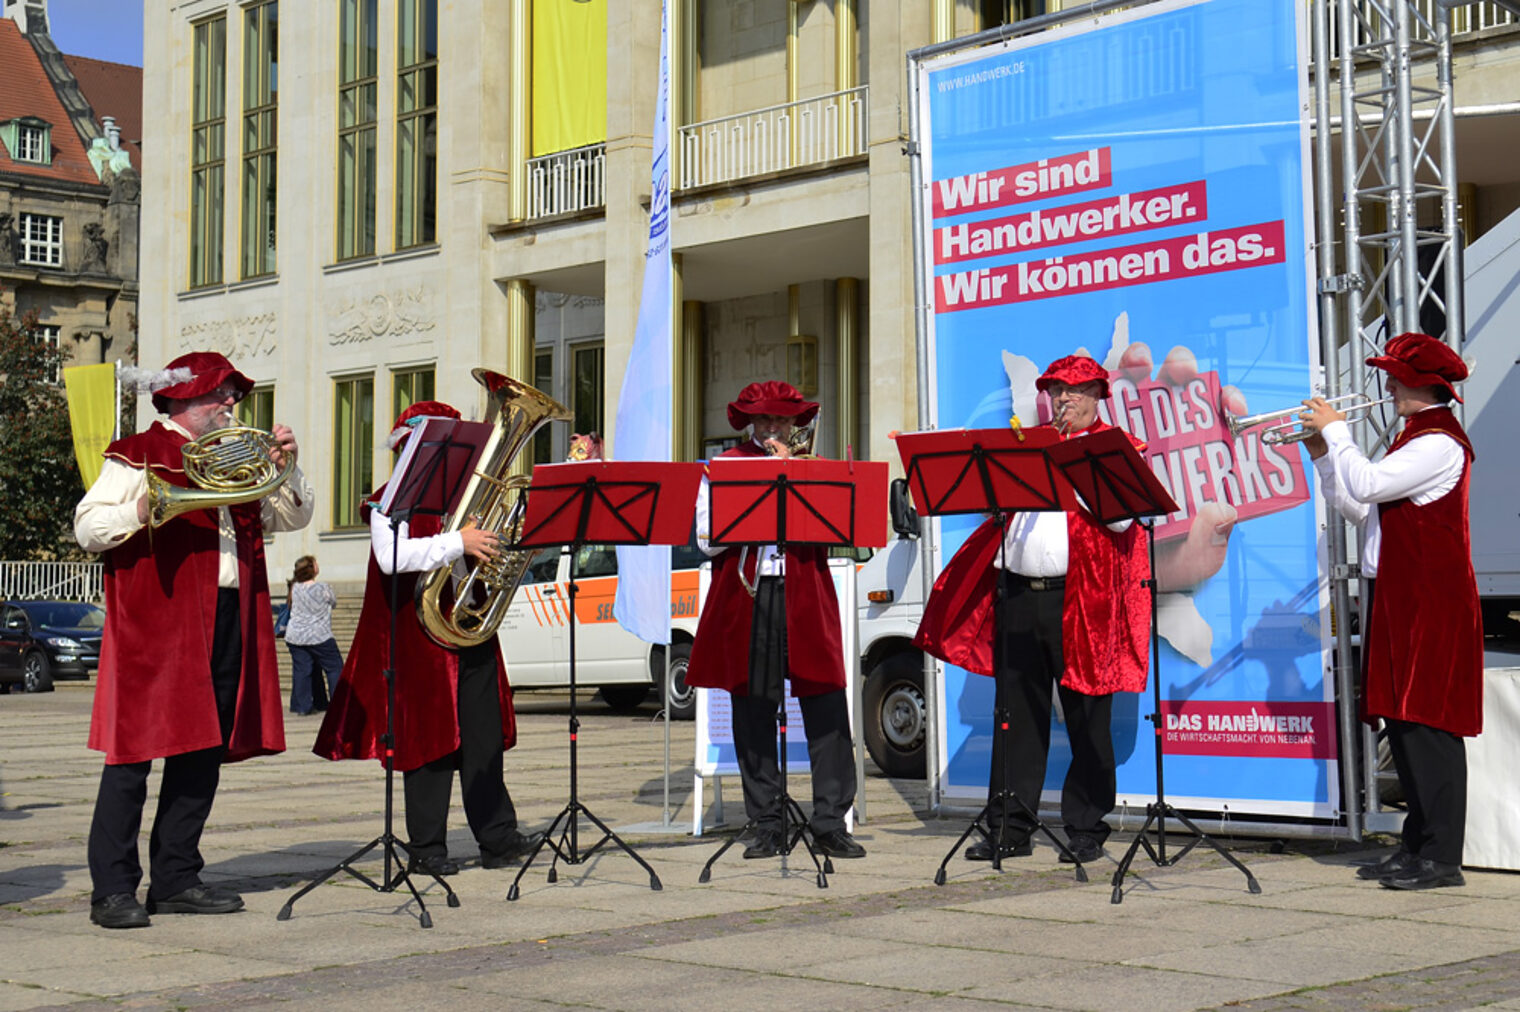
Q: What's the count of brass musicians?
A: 5